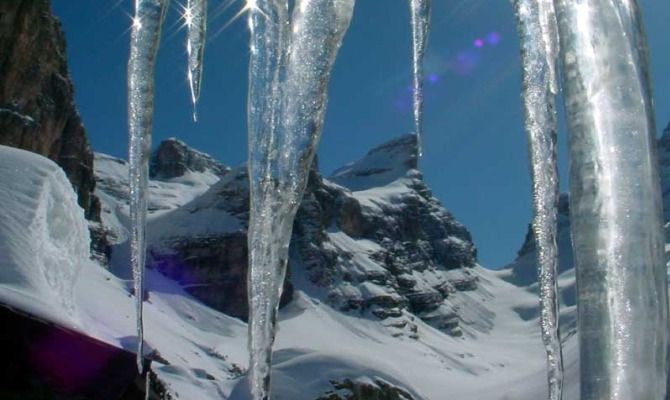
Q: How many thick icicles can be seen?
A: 2